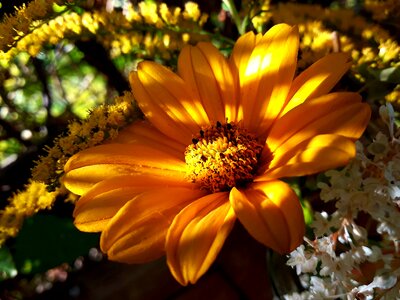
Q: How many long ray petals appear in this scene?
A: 13